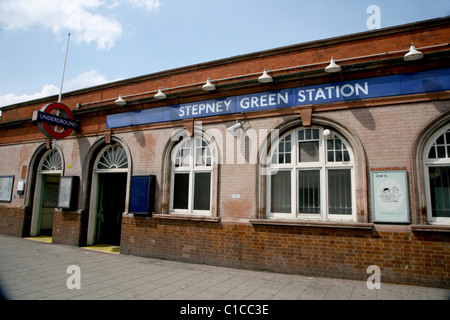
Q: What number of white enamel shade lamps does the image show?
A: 6